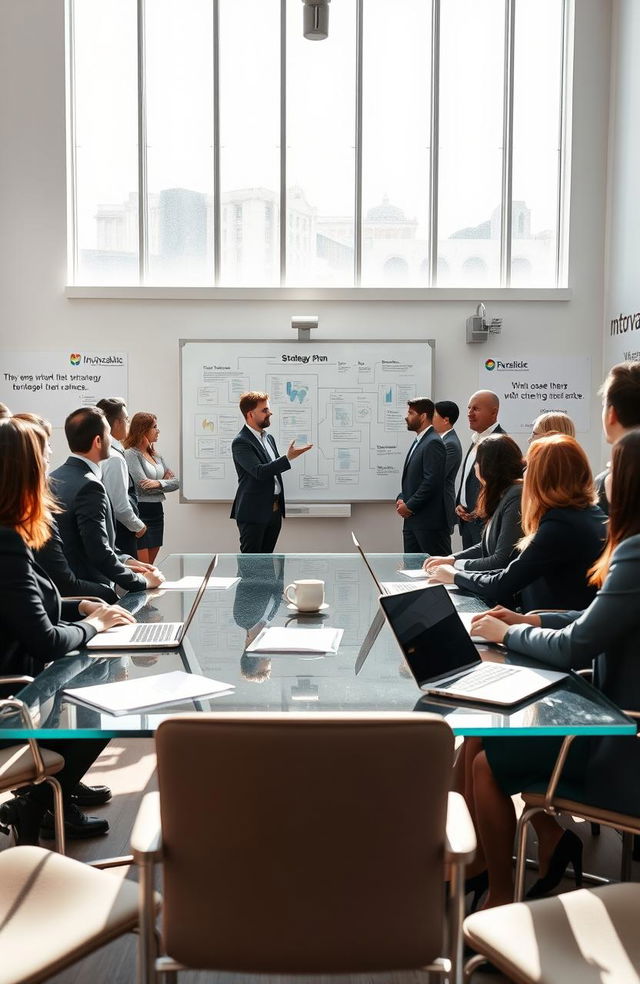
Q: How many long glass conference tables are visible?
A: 1